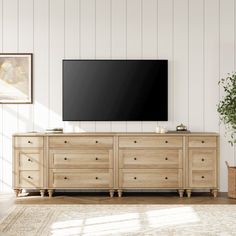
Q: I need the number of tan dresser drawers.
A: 12